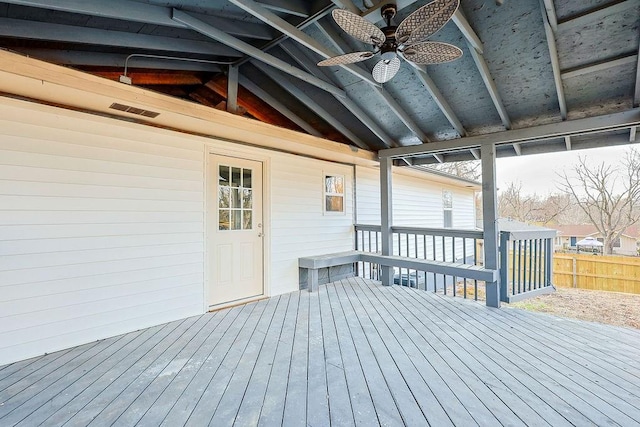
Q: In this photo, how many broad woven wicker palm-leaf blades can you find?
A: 5